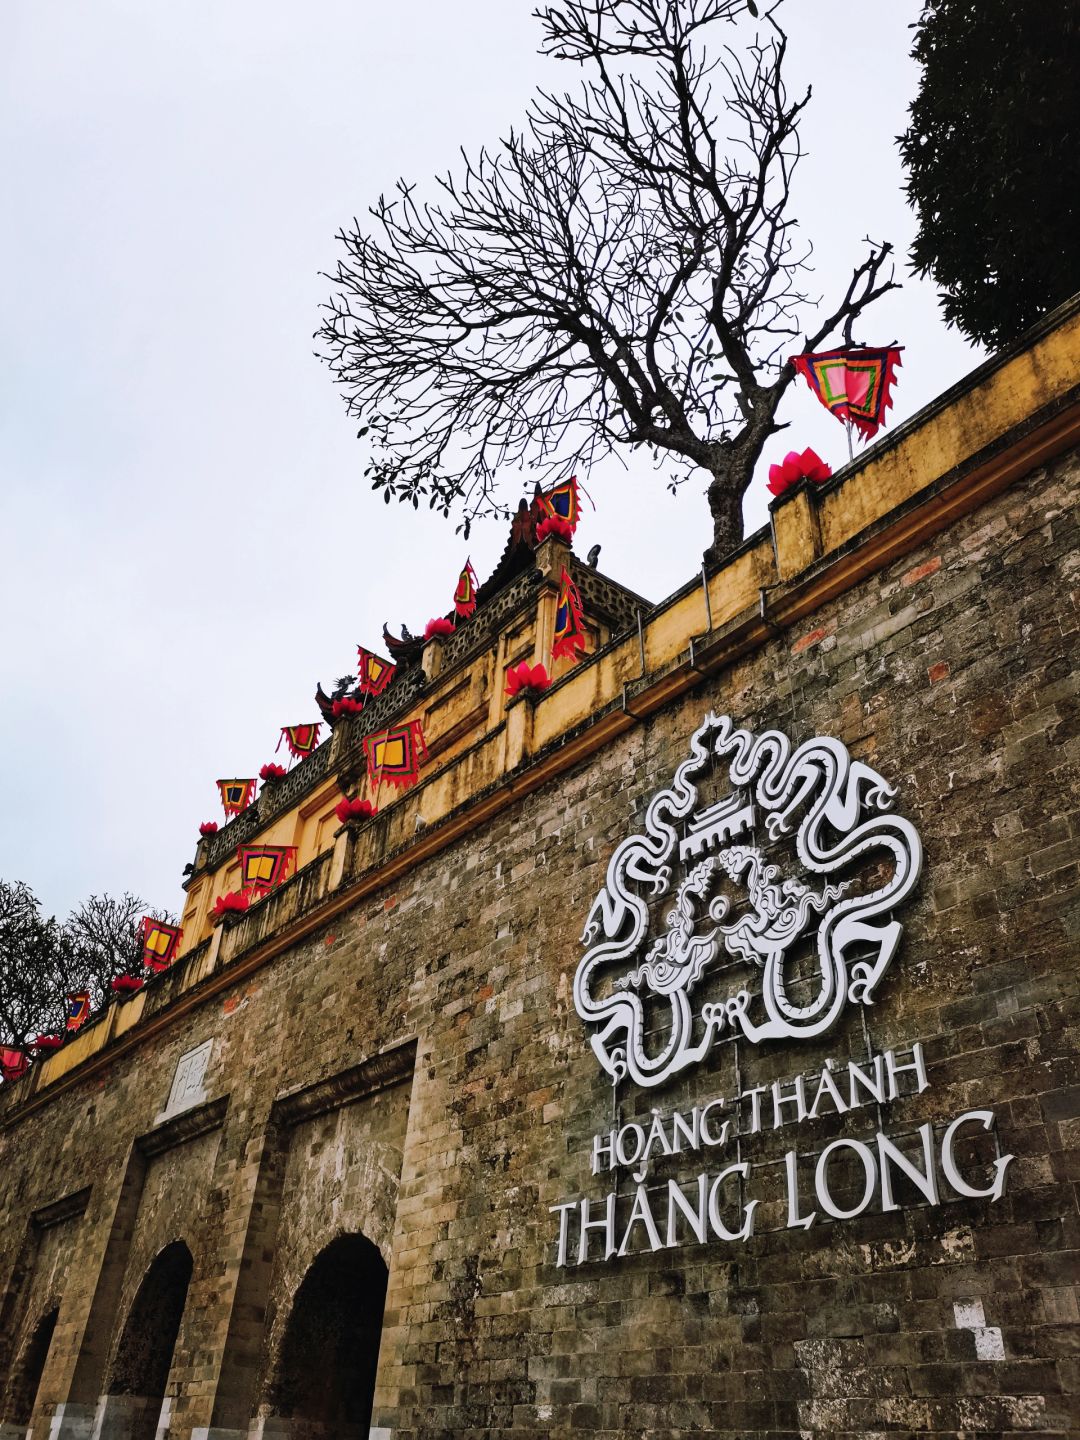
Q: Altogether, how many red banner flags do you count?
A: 12